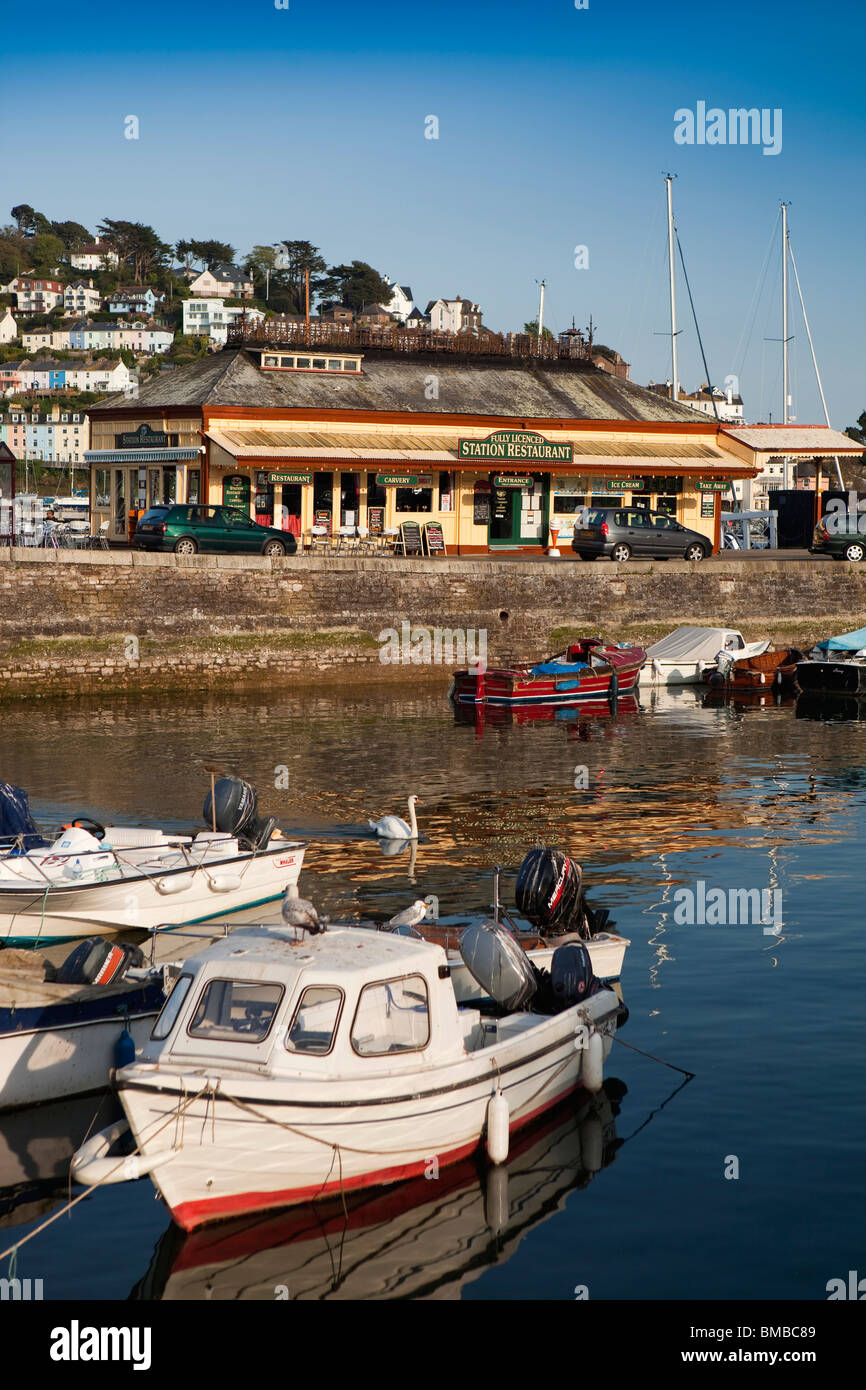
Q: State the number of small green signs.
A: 5